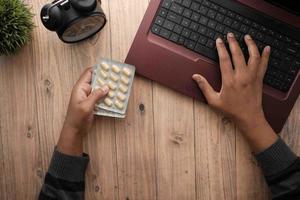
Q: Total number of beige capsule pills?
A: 13